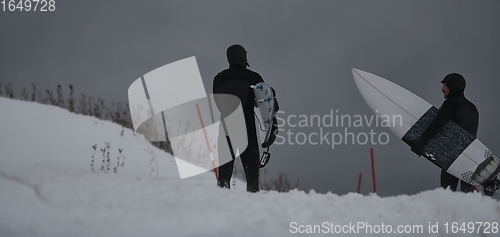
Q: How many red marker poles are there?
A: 3